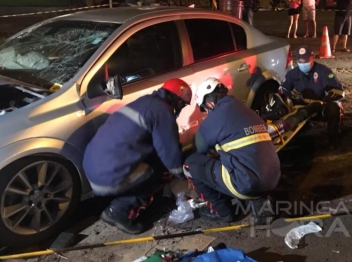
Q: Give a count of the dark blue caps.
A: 1